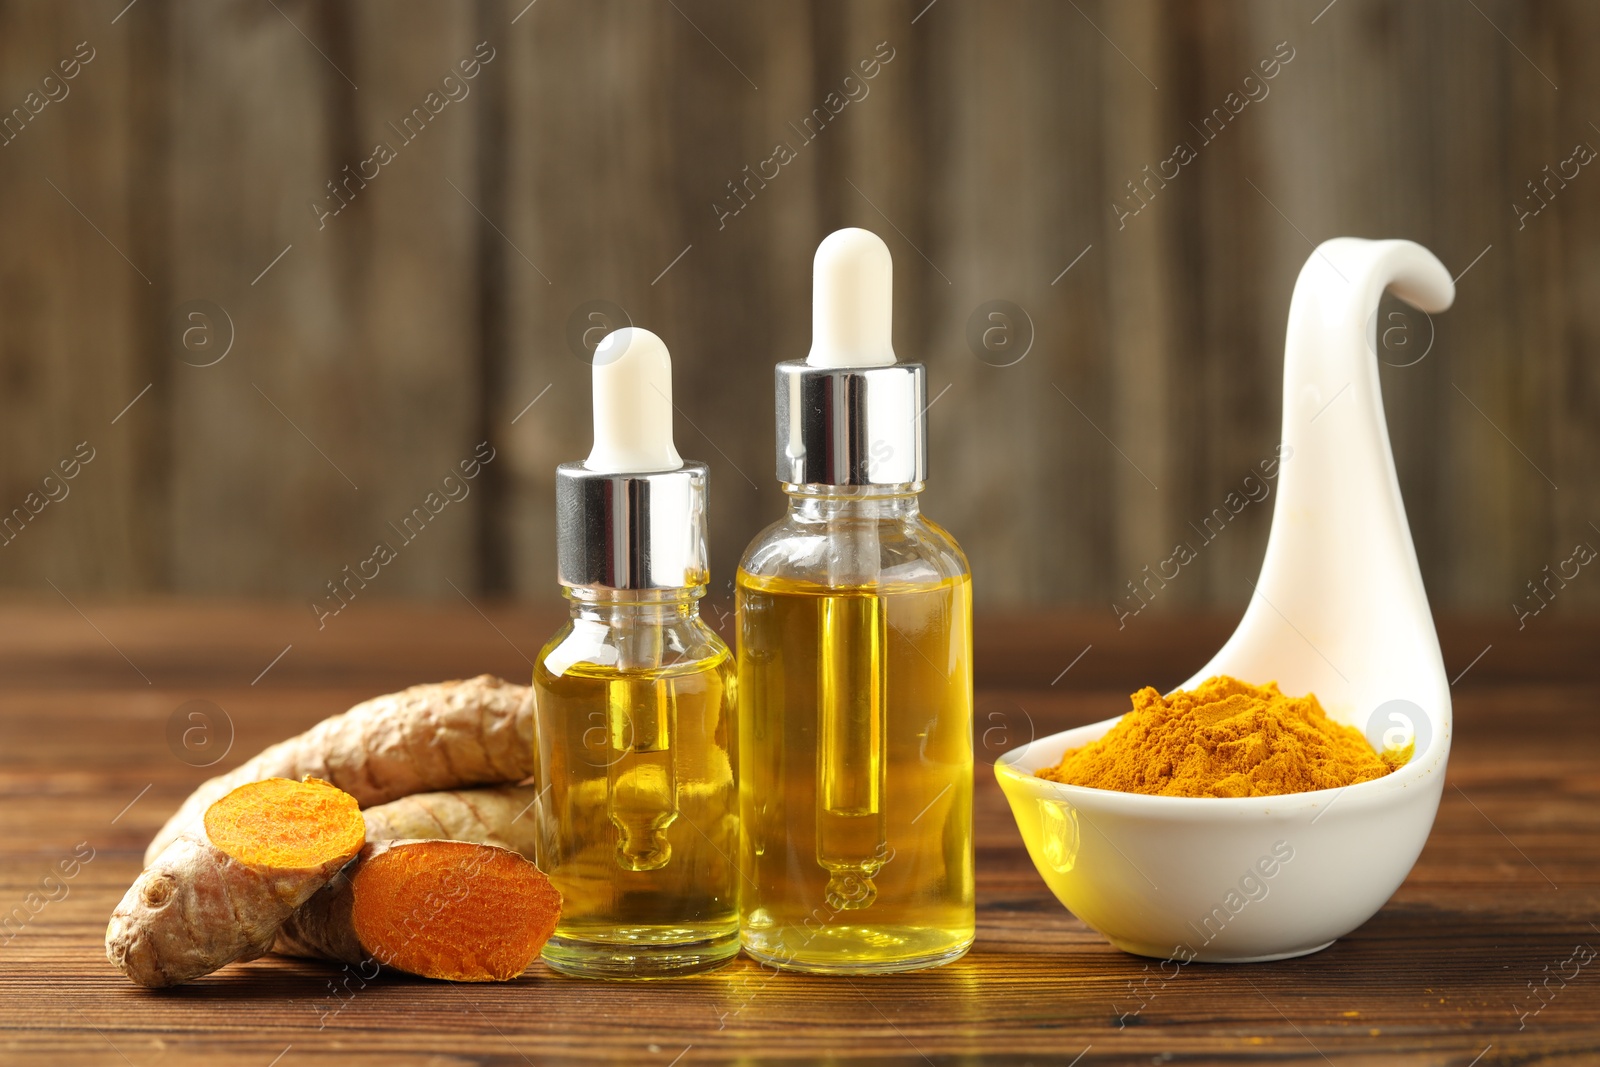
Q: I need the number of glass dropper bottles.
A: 2